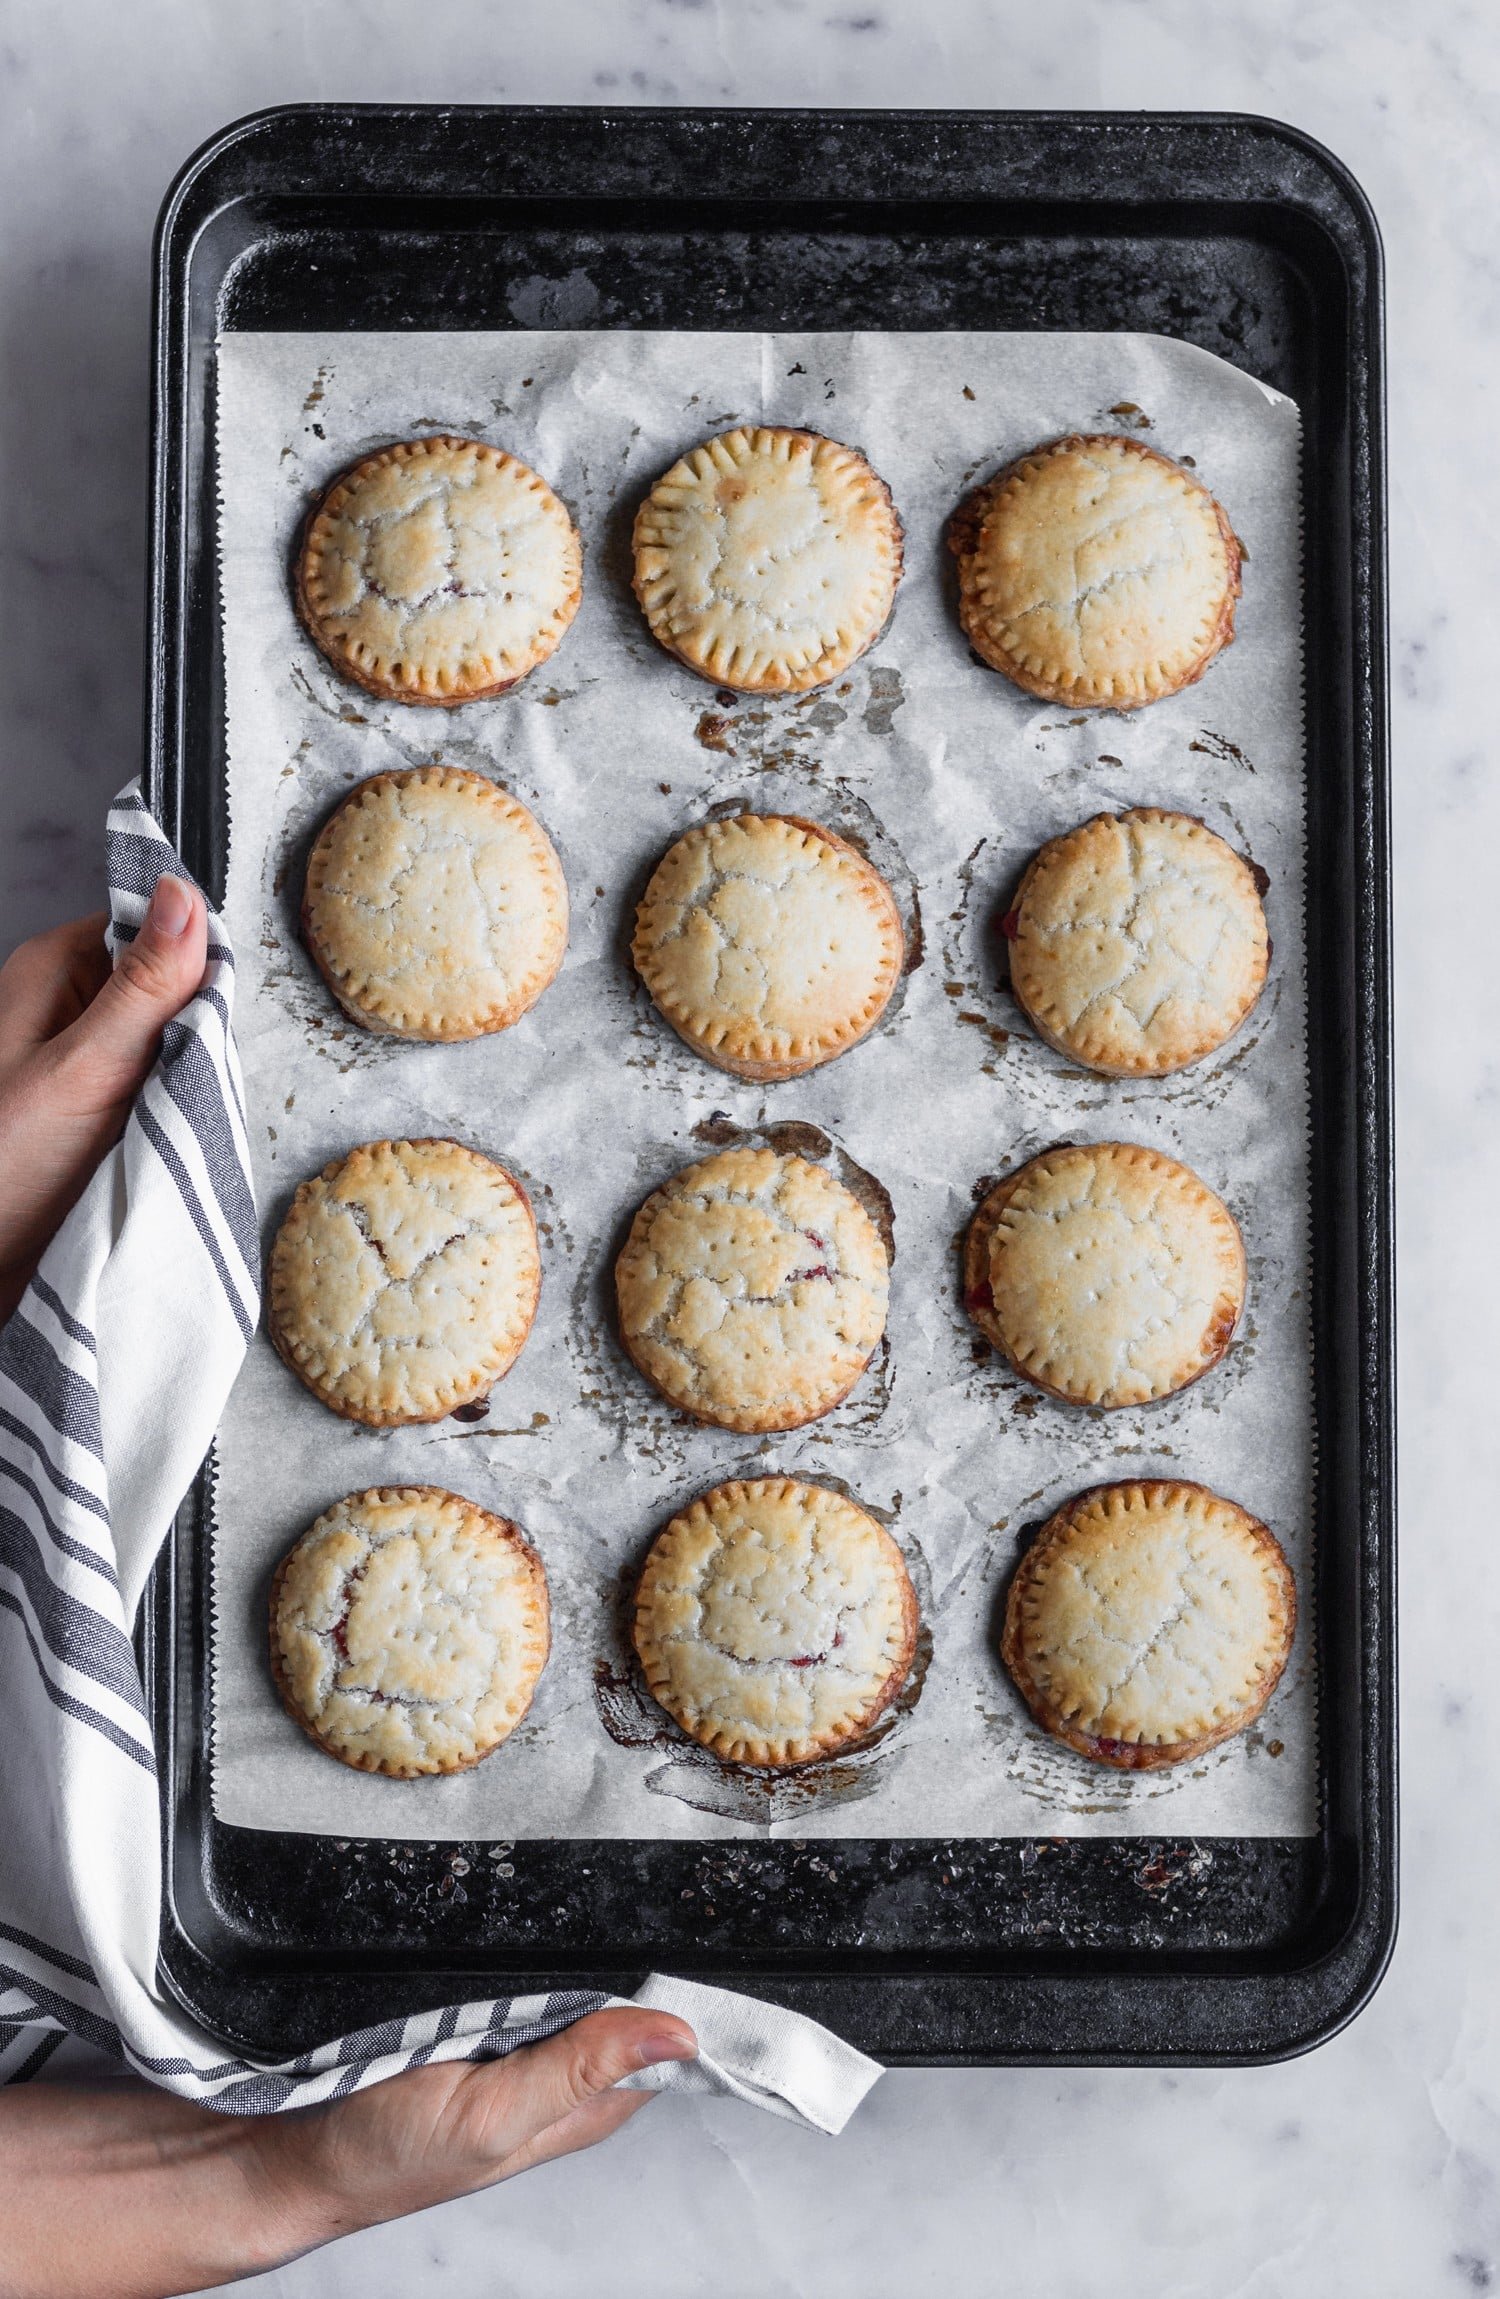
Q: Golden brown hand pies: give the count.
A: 12